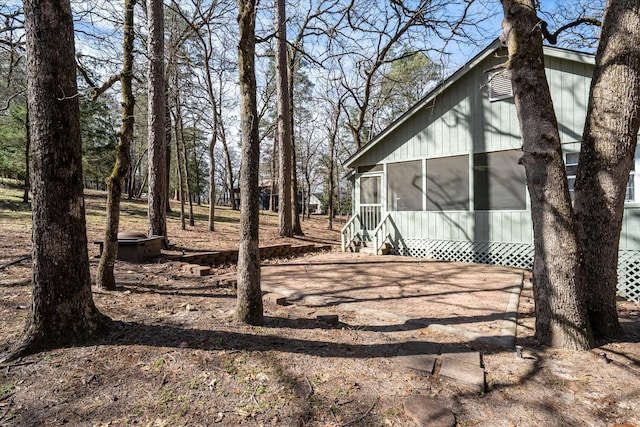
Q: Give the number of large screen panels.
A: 3